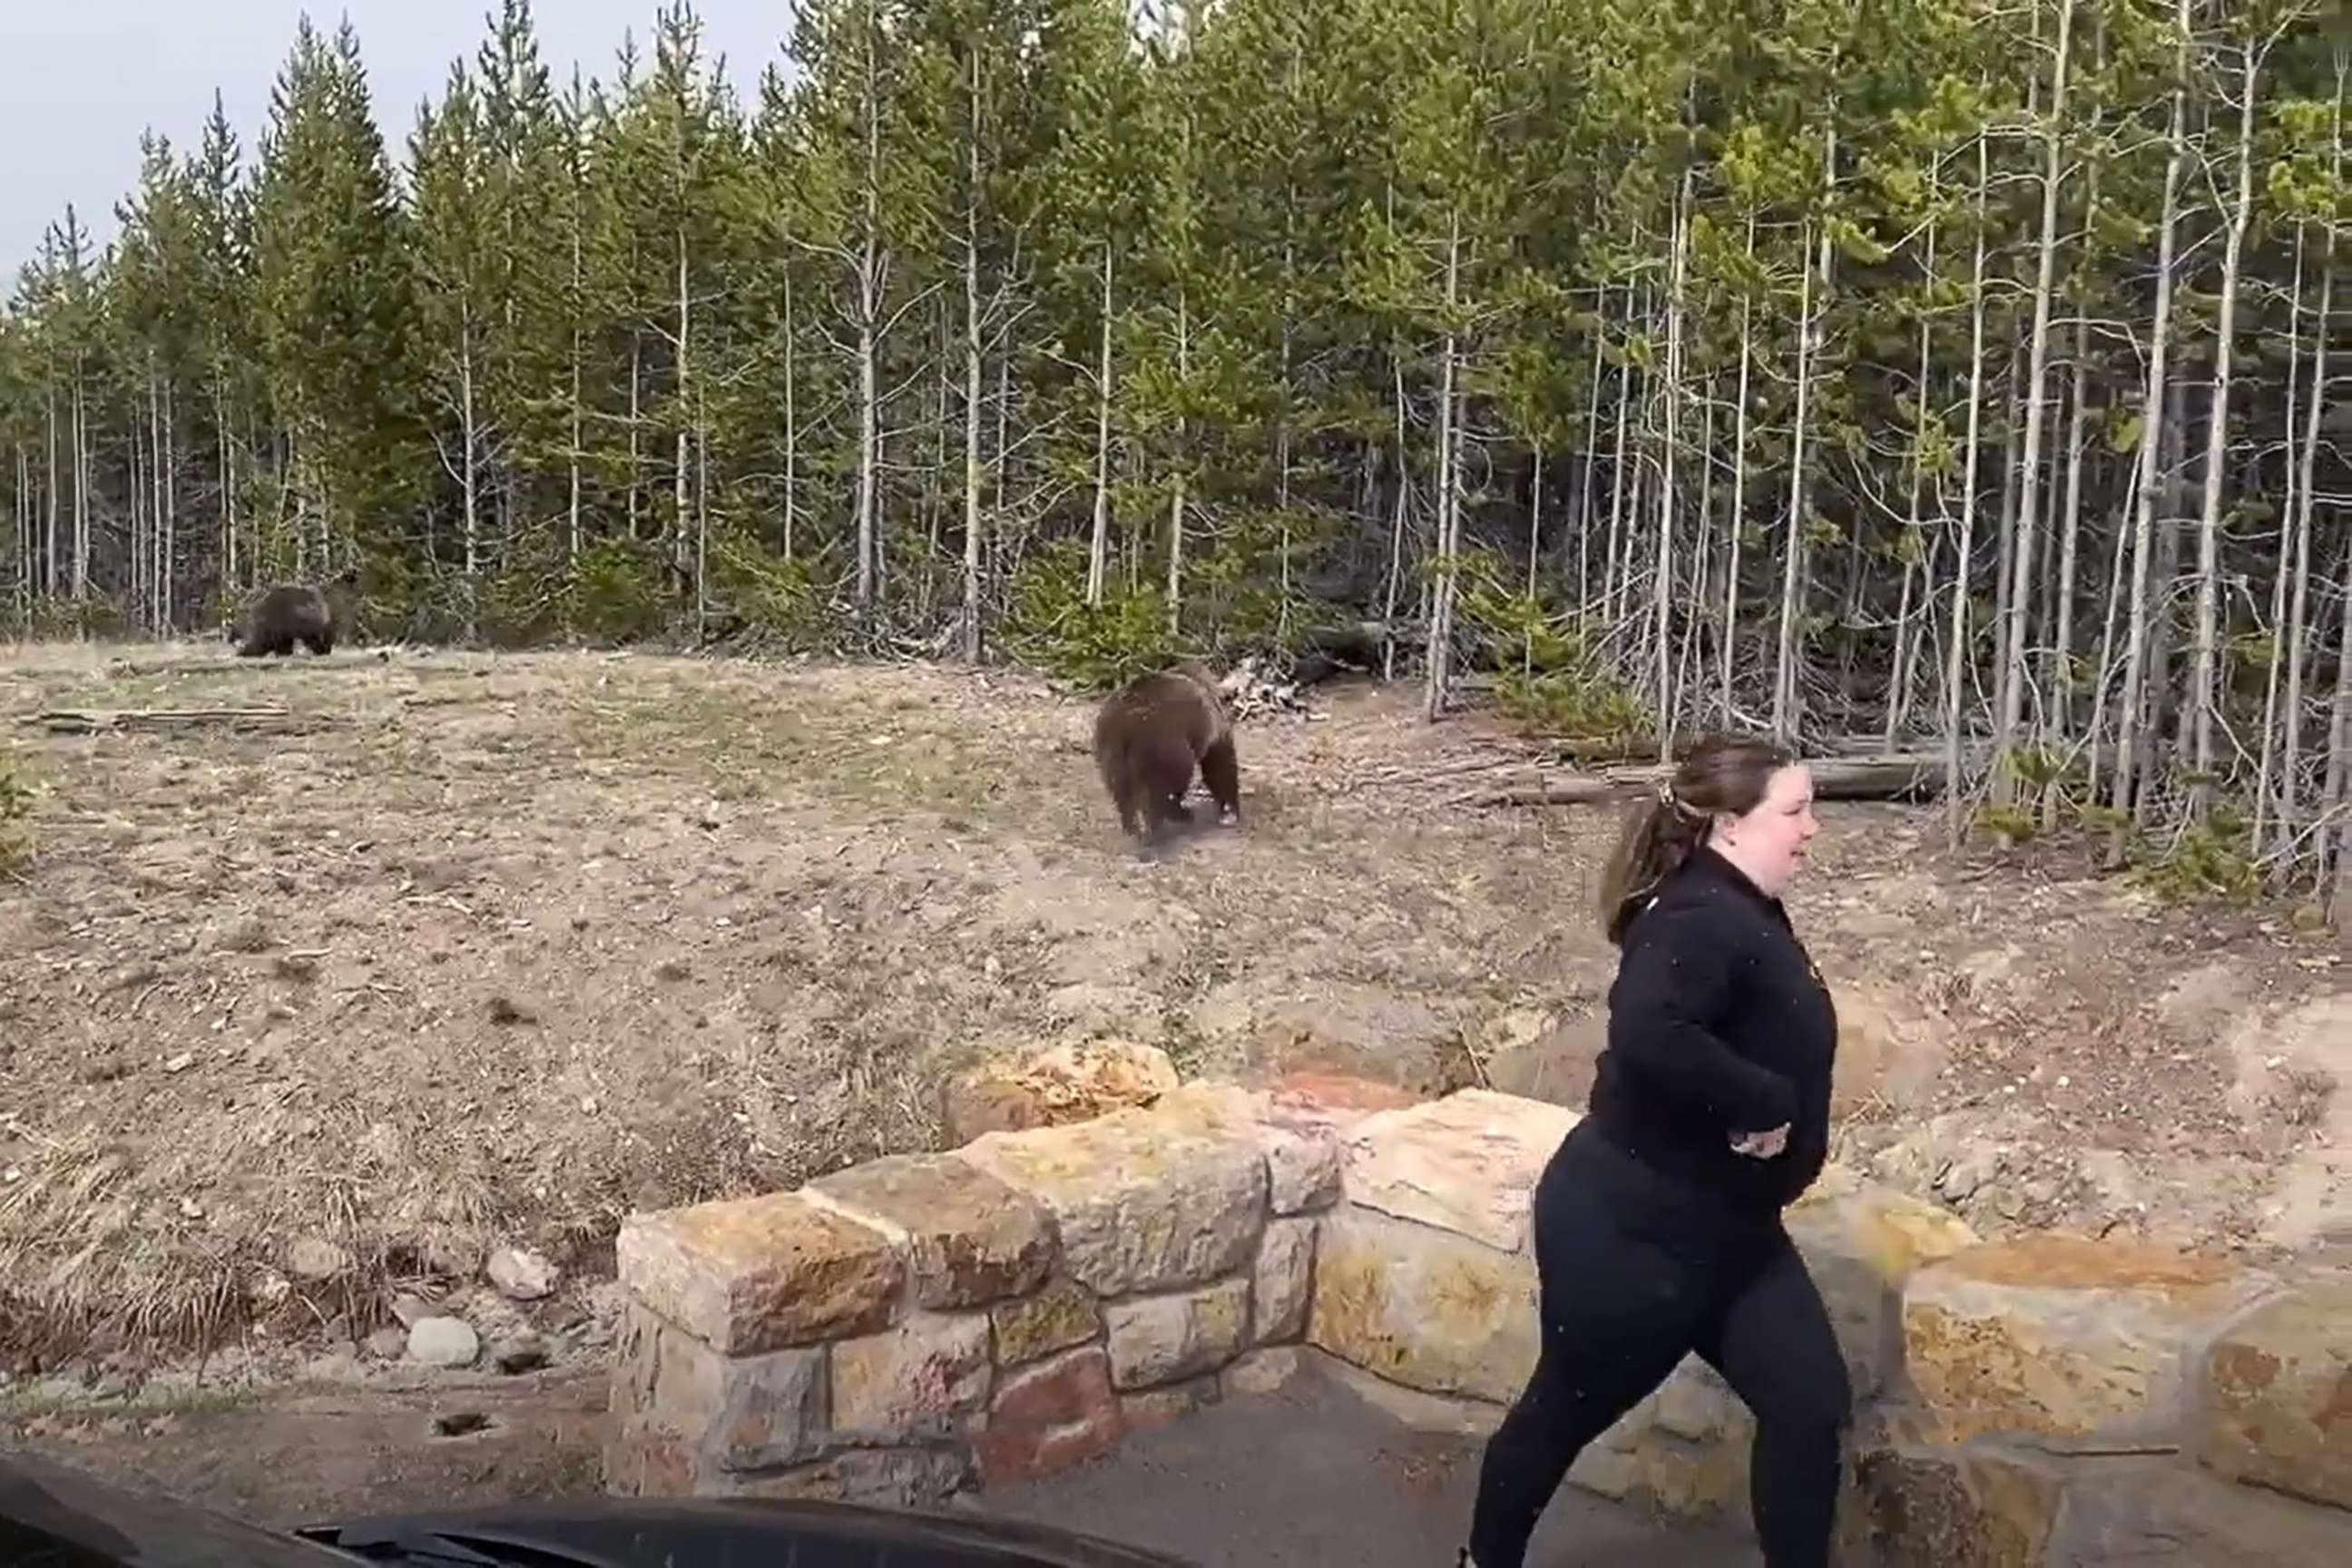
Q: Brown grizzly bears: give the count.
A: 2